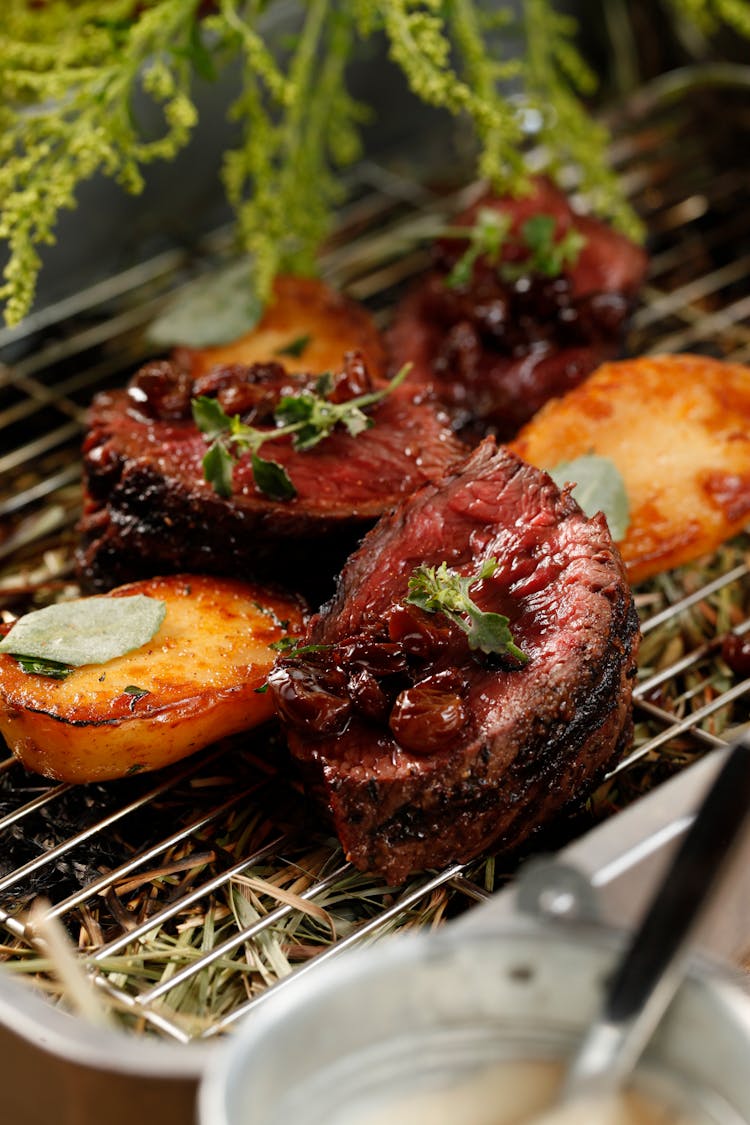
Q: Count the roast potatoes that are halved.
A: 3